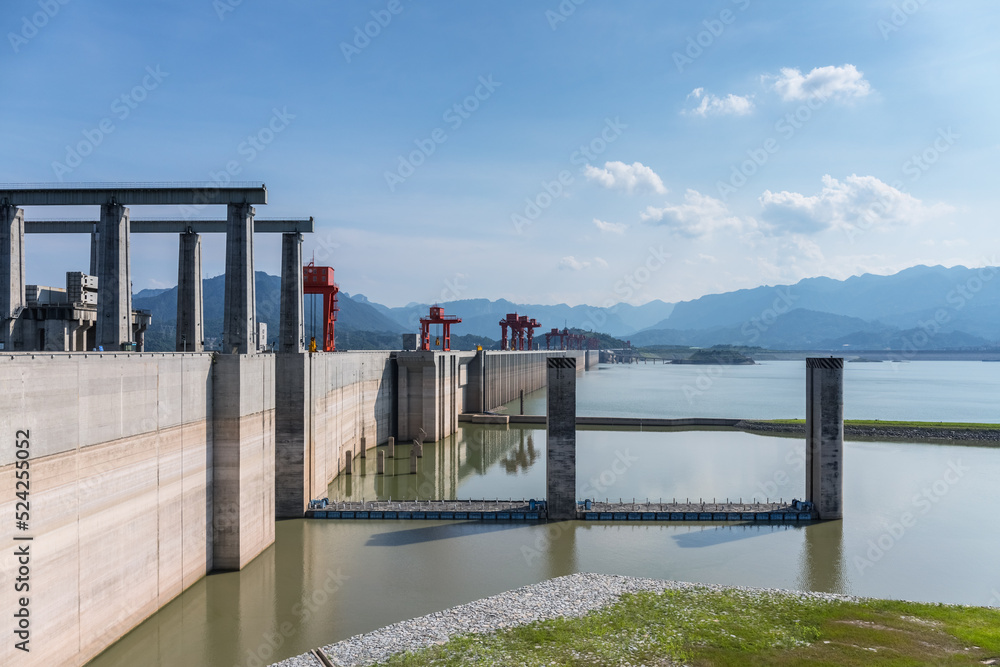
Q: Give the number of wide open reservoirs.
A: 1